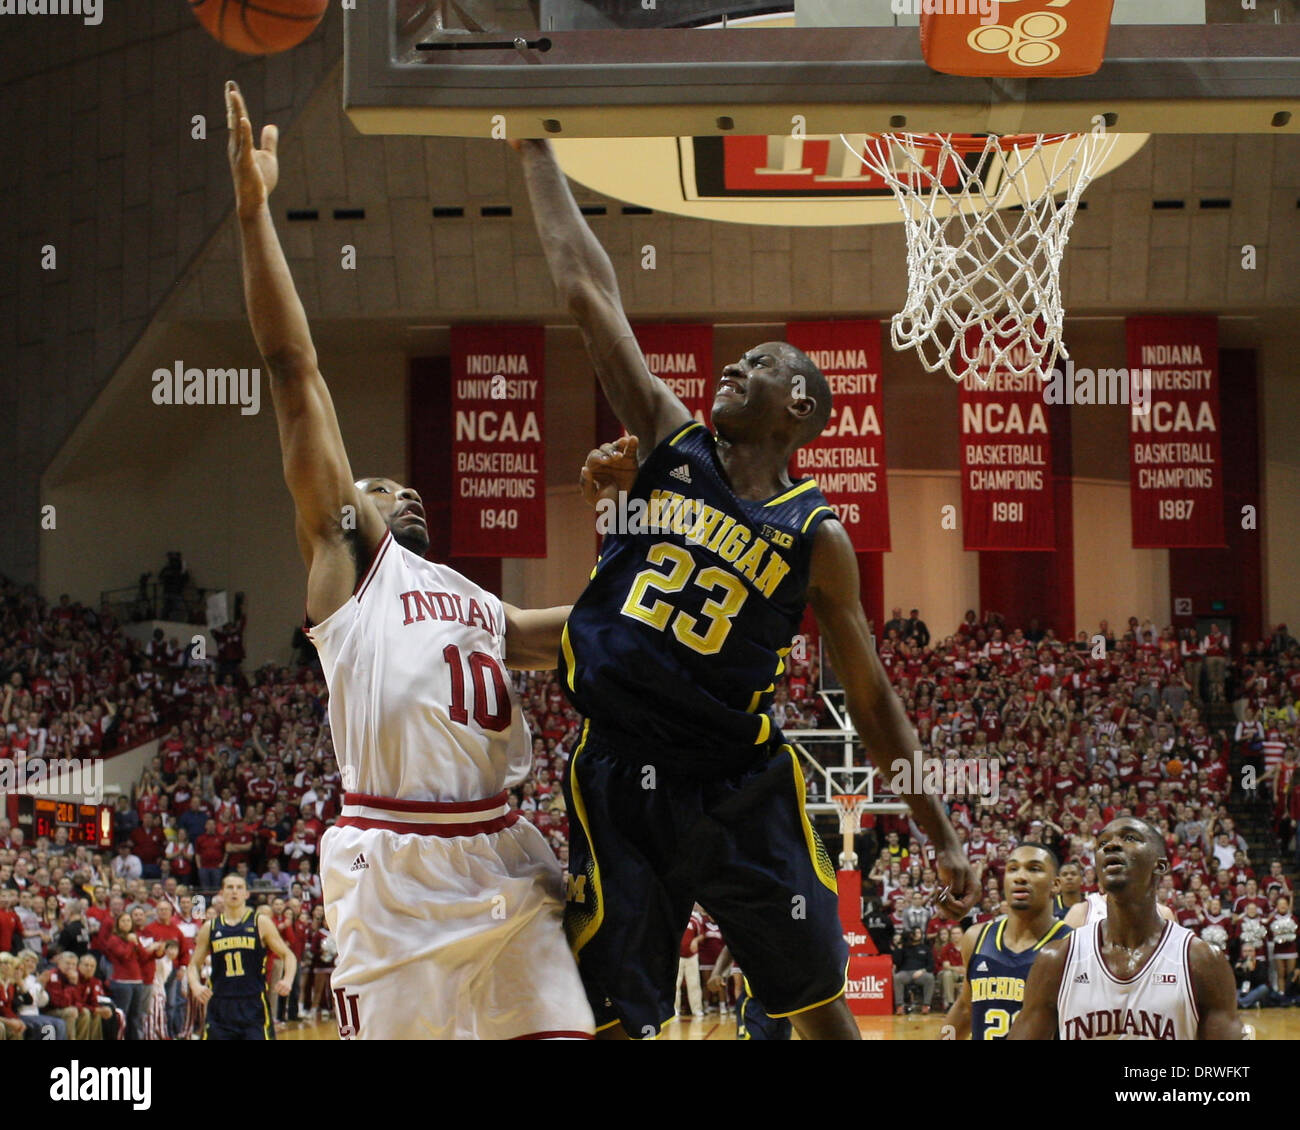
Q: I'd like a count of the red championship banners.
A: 5